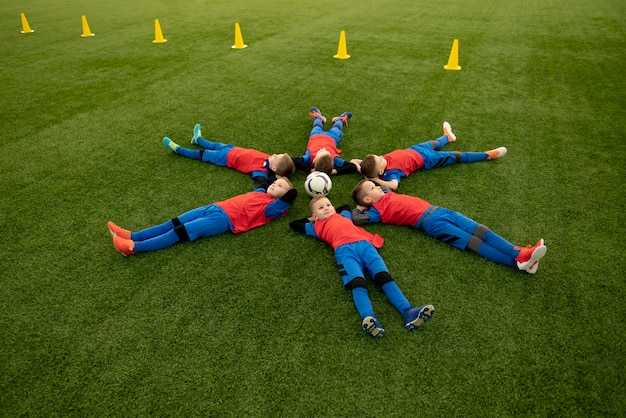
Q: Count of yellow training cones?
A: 6